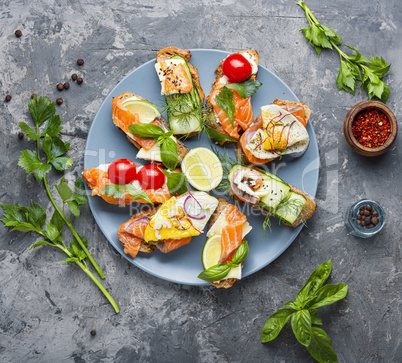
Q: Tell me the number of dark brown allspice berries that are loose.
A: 11